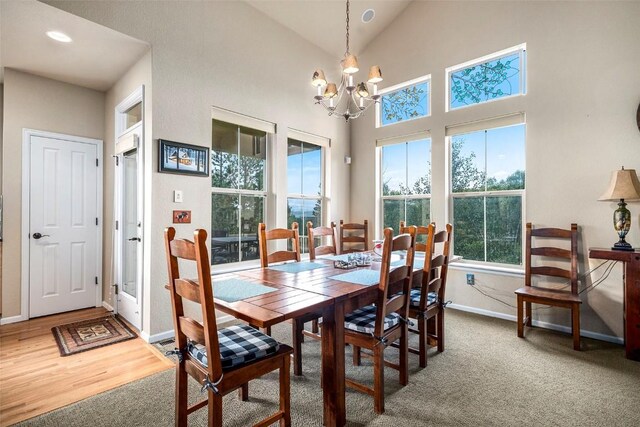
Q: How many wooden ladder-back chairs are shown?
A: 8